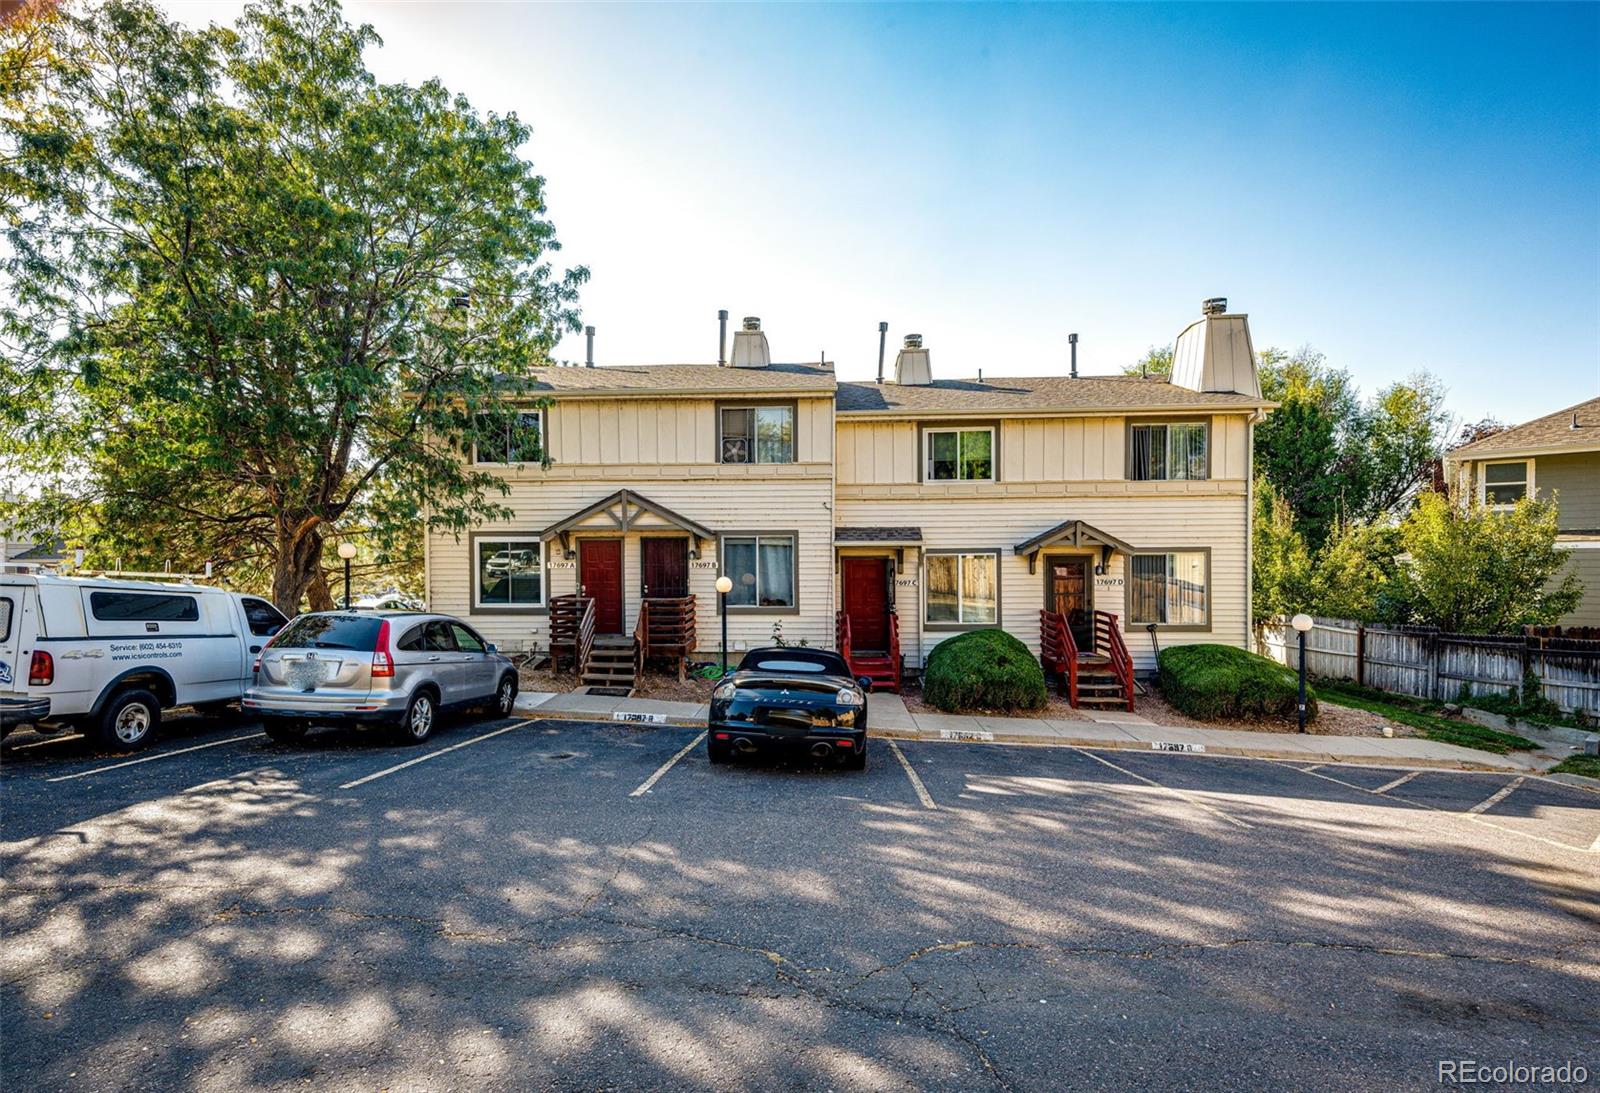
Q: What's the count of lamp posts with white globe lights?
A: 3